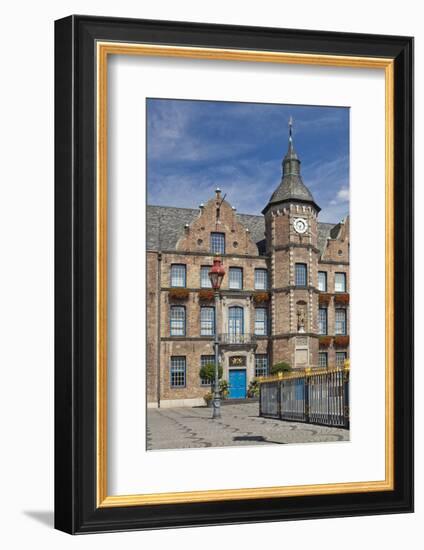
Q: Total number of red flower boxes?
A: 7